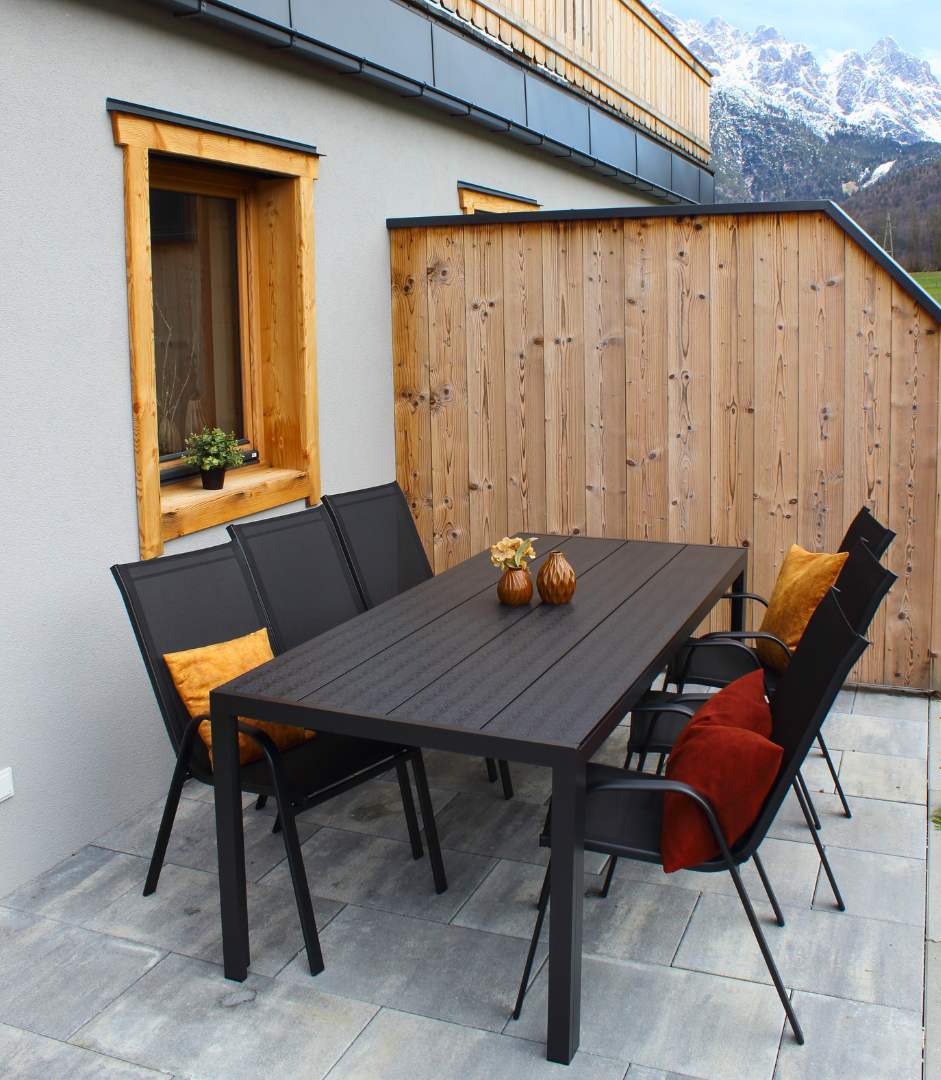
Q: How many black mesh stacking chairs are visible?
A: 6